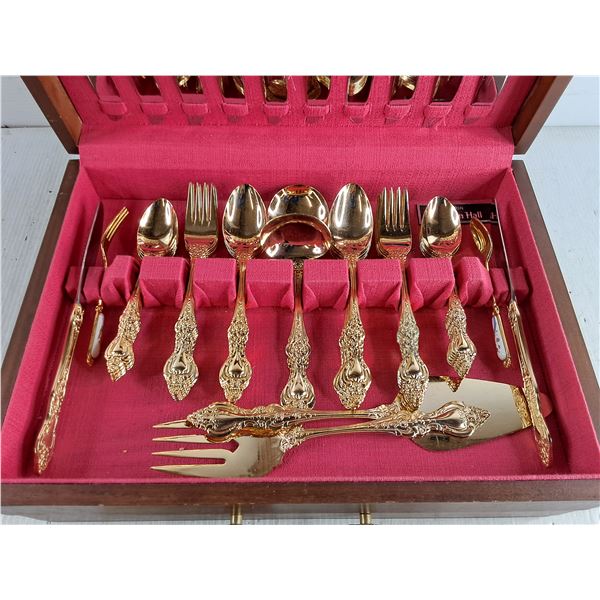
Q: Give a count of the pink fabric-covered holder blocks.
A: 12